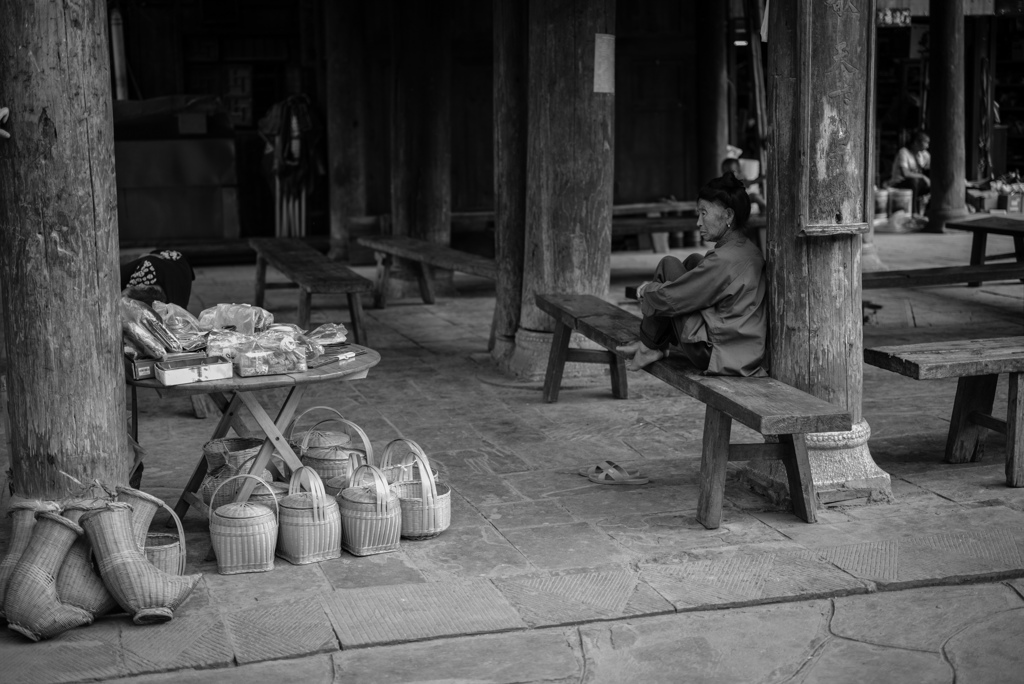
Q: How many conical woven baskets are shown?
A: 5